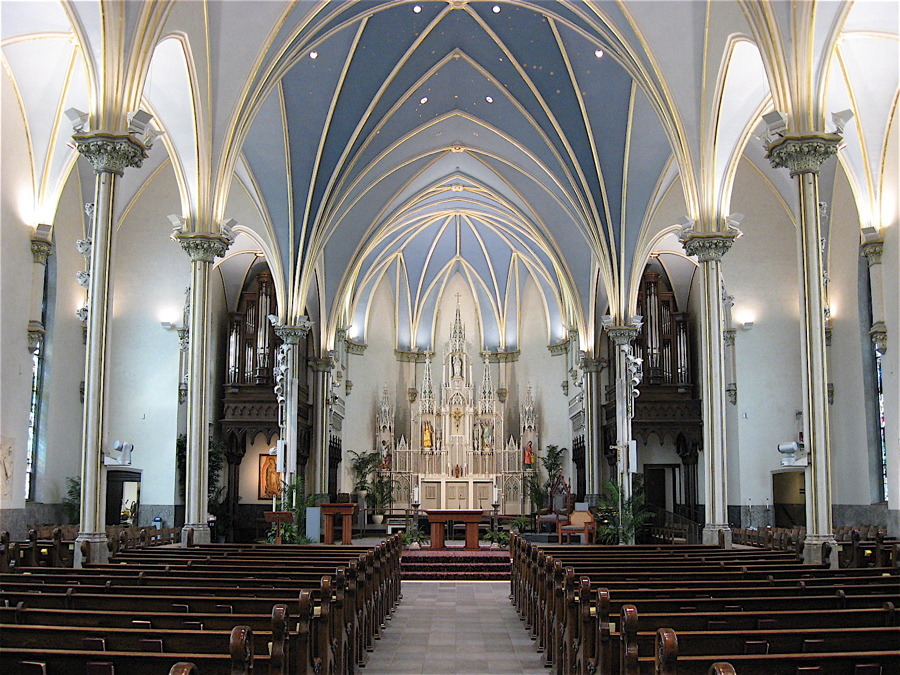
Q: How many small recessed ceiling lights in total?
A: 6